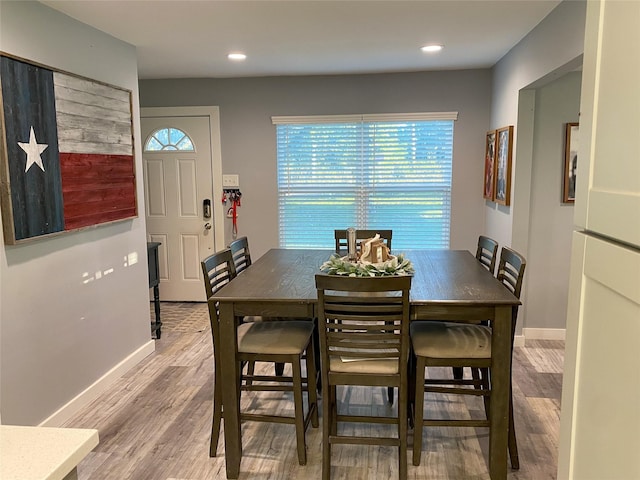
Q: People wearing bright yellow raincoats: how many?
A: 0